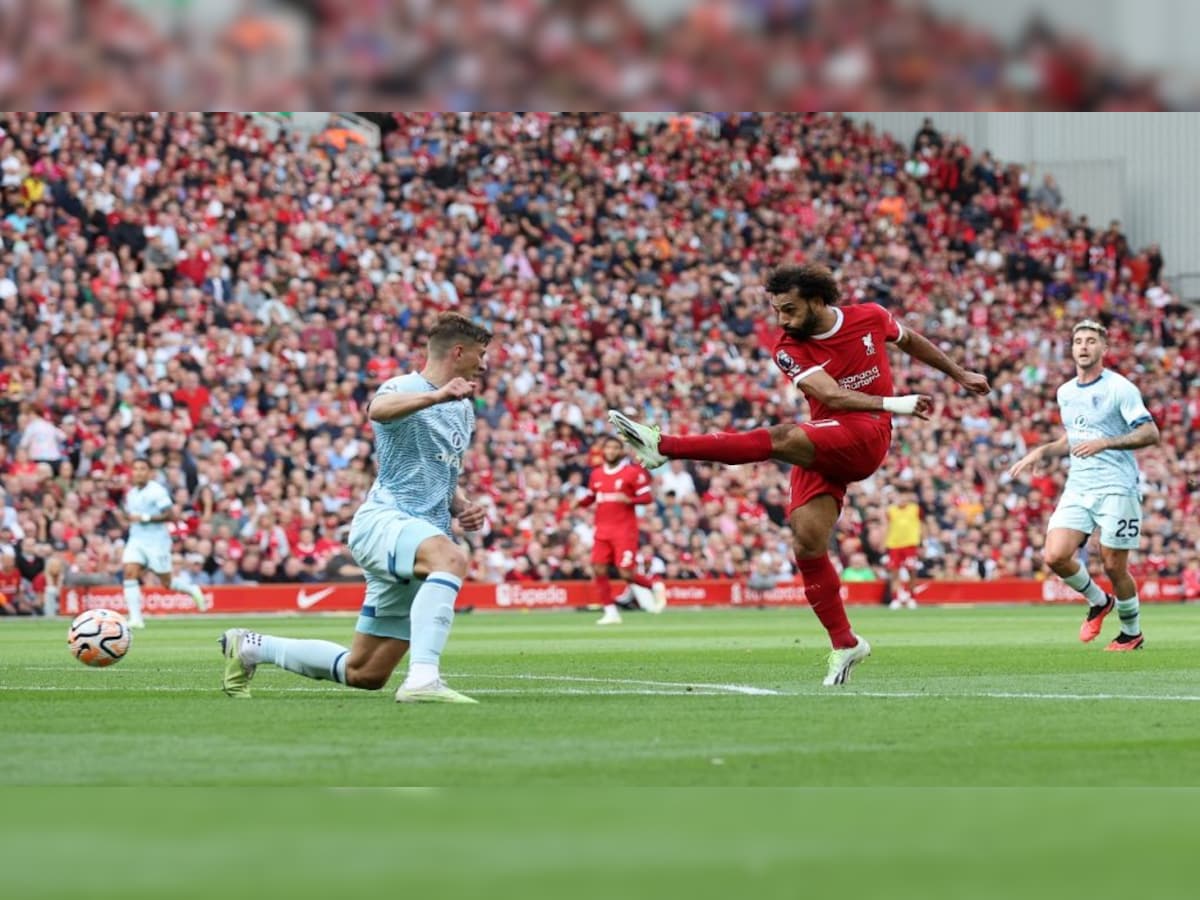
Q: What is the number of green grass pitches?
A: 1